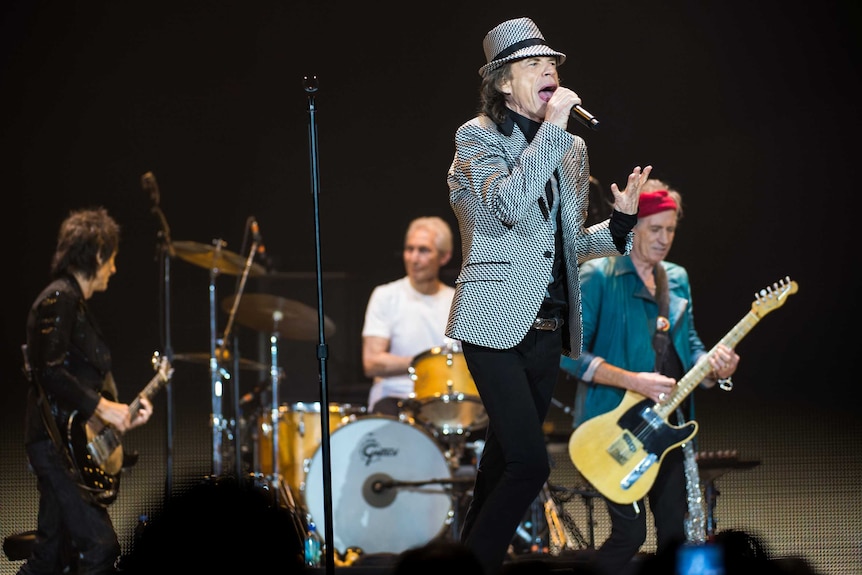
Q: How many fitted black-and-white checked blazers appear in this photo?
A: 1